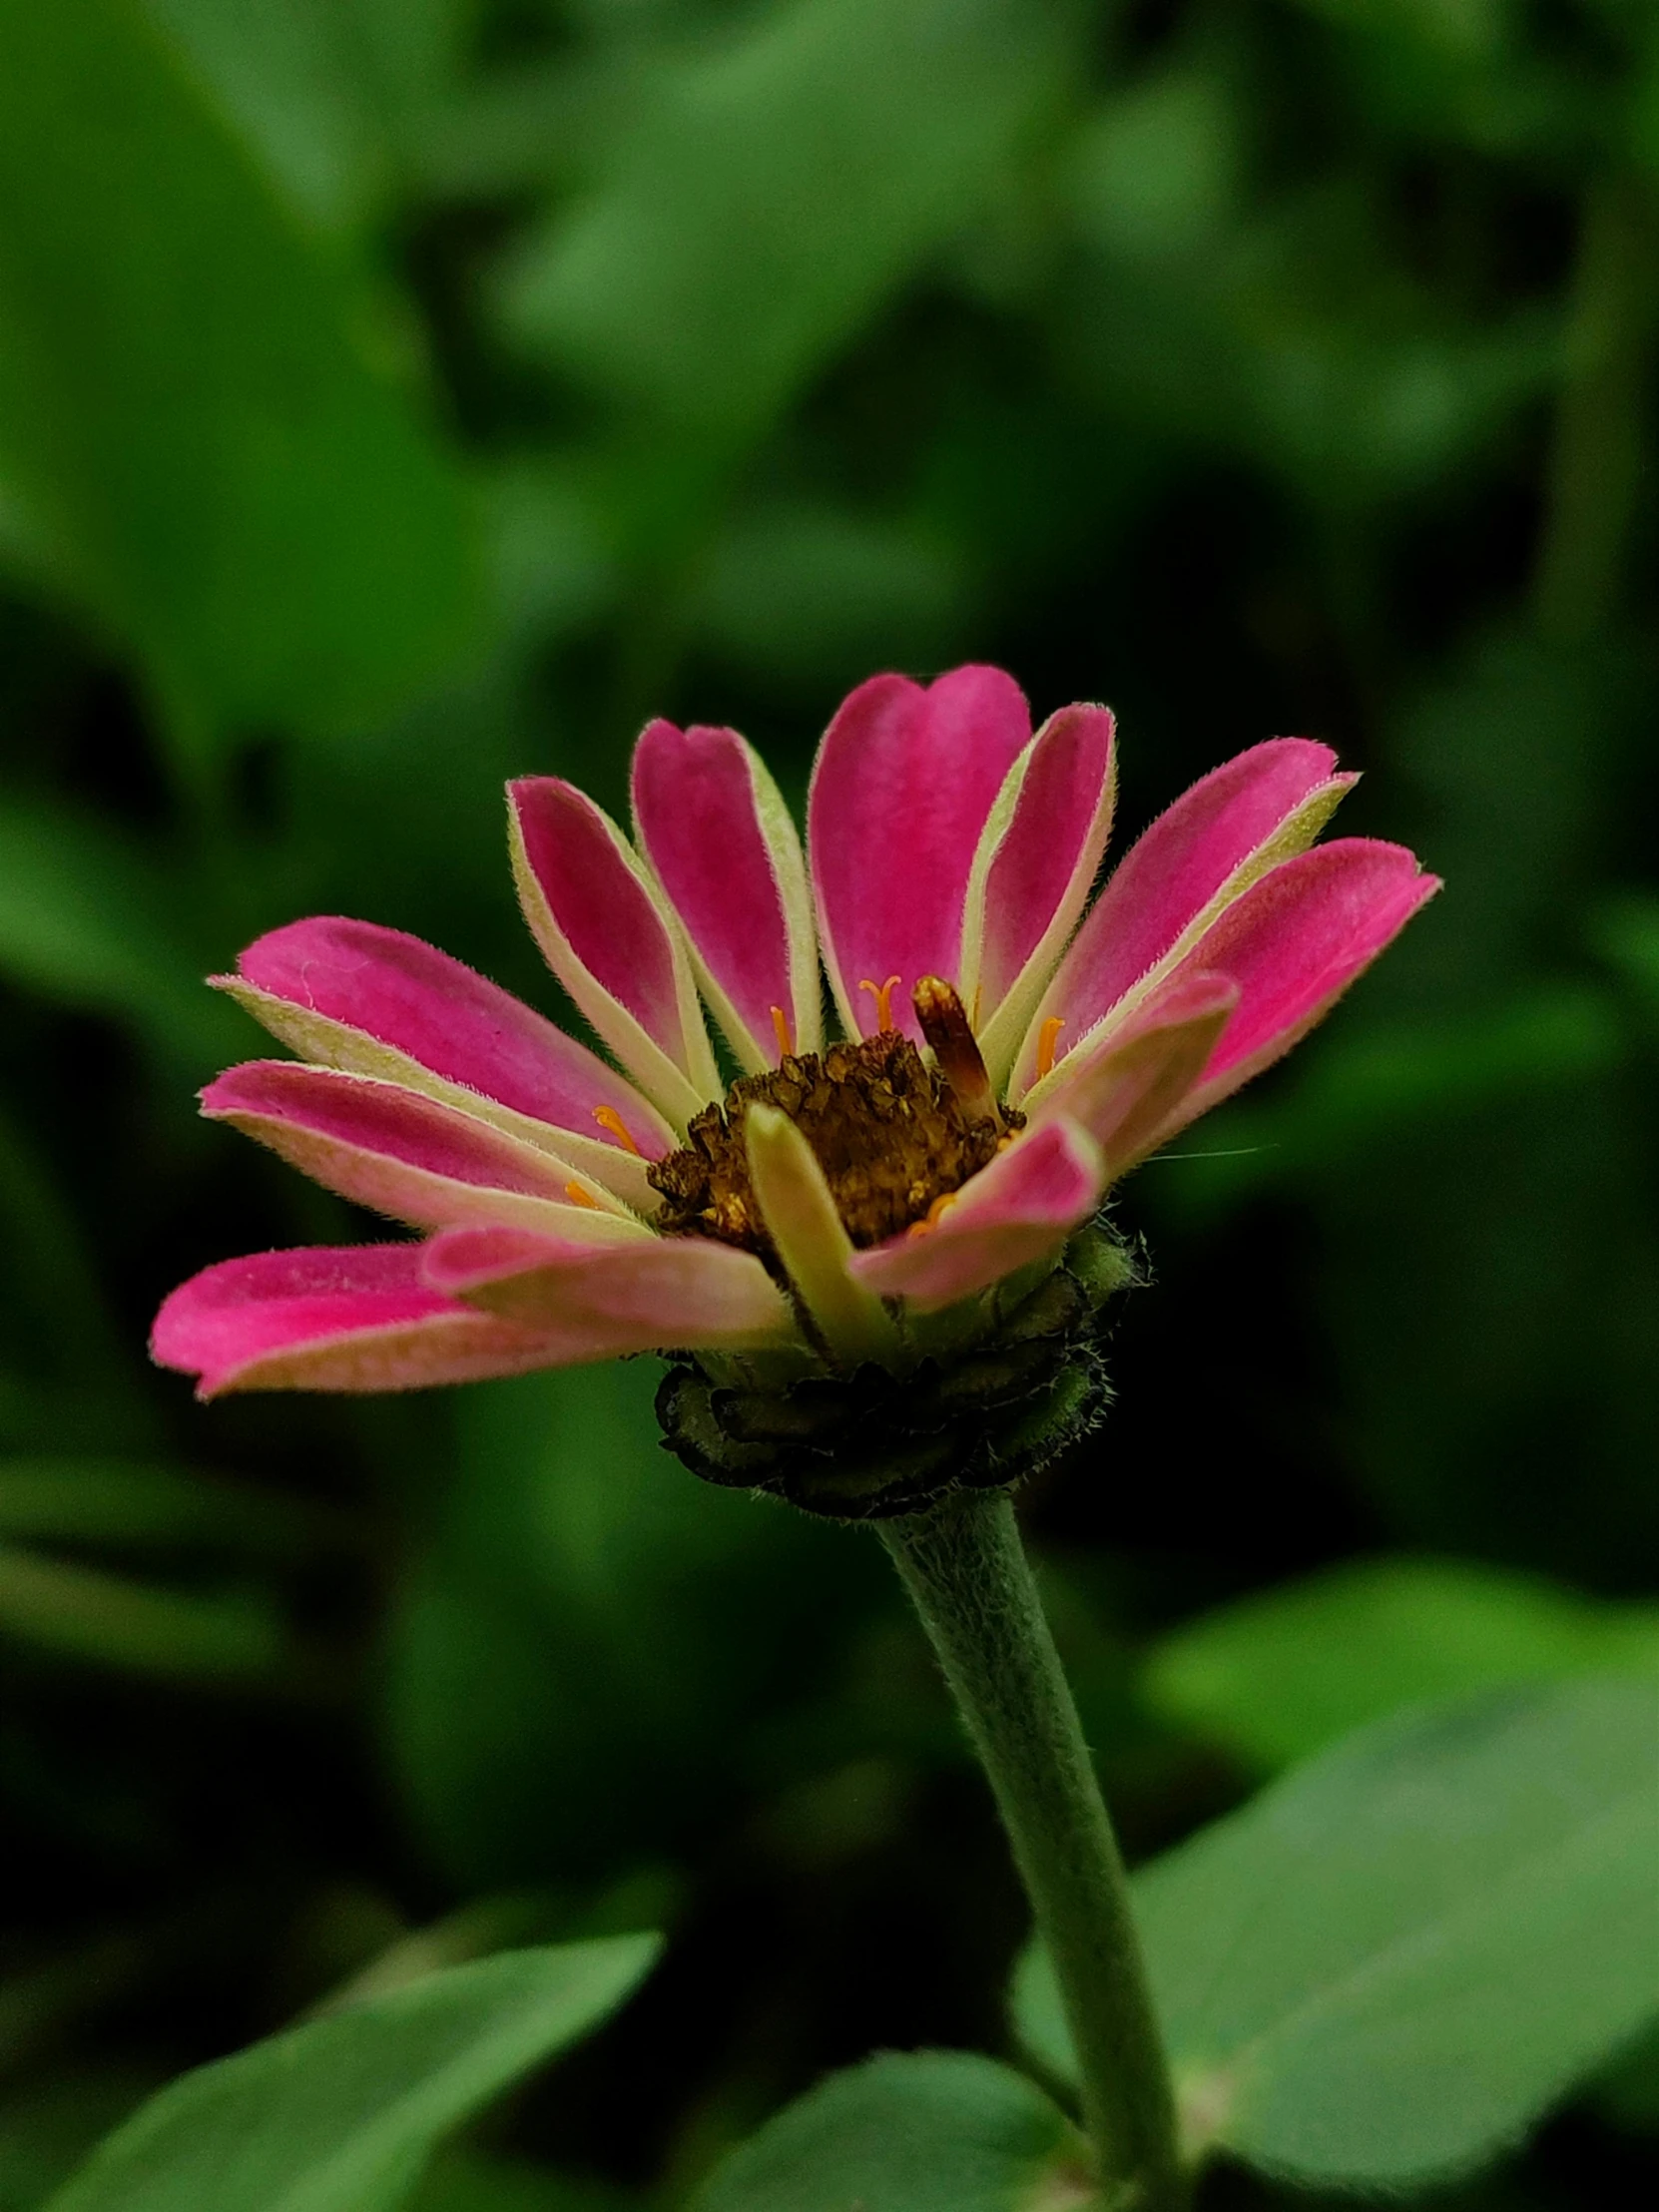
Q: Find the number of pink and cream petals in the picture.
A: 12